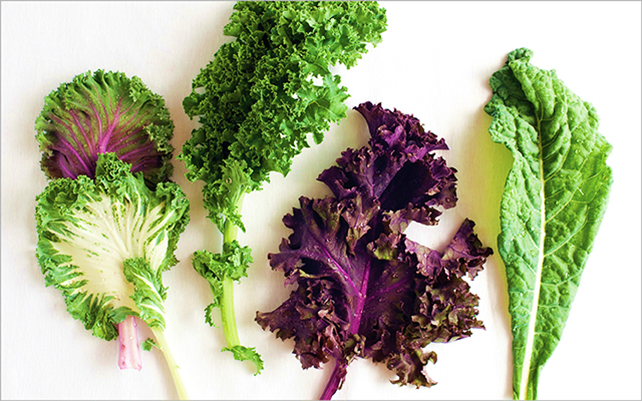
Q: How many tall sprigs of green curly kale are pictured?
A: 1